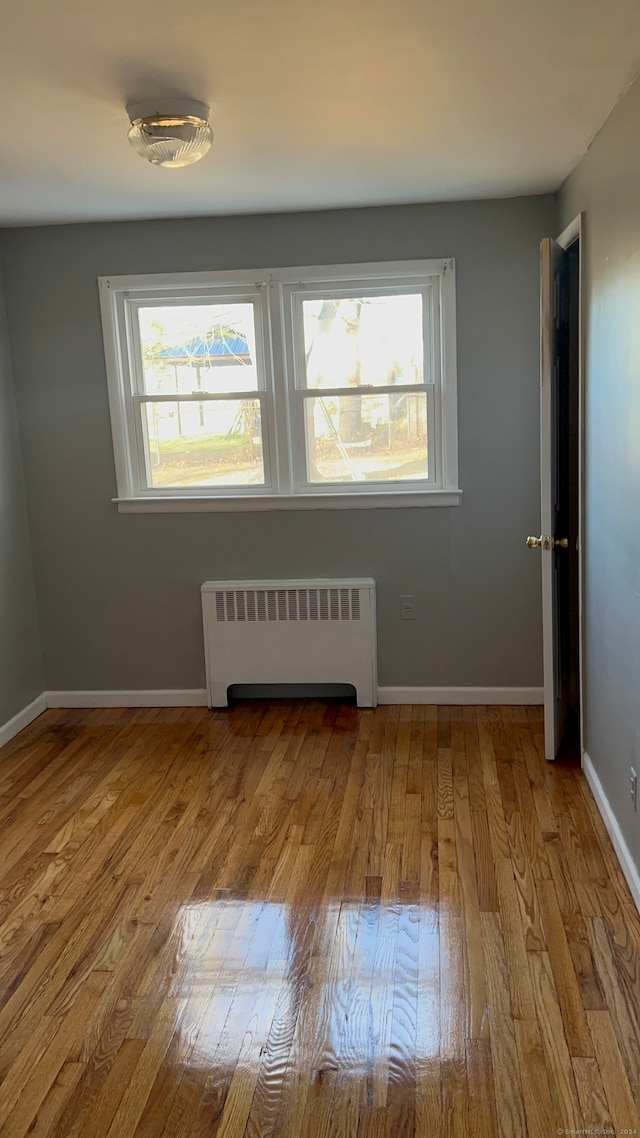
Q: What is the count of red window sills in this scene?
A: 0